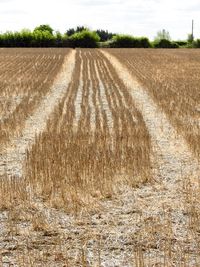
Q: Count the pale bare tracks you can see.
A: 2